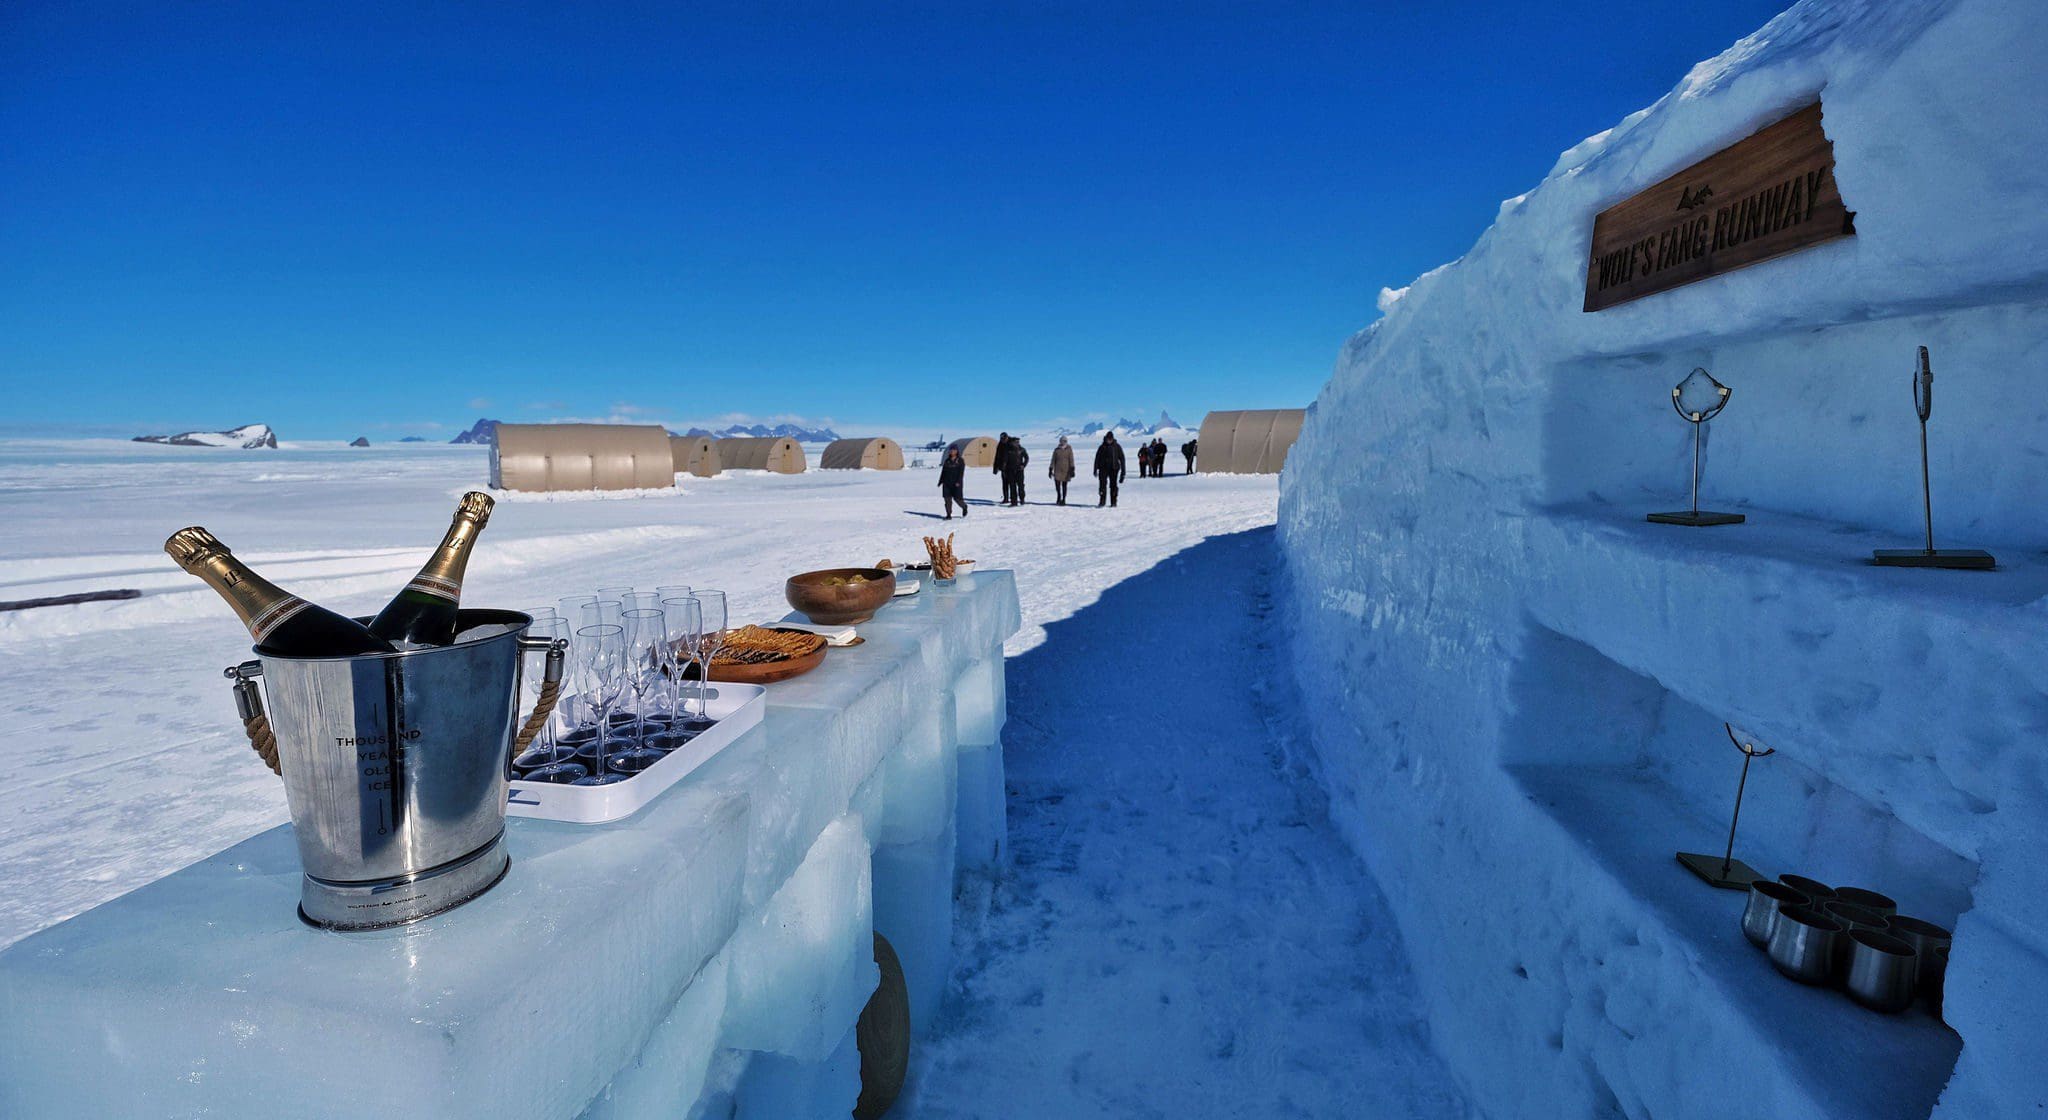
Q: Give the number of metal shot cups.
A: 7